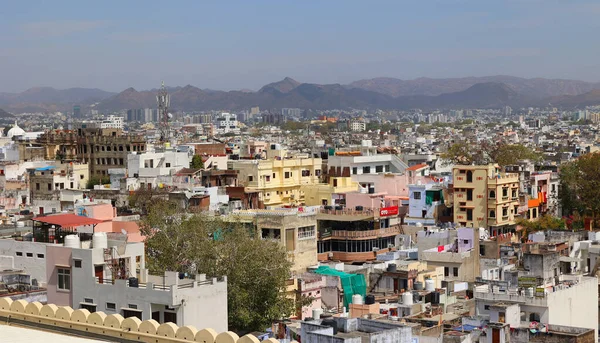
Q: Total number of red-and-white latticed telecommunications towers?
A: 1